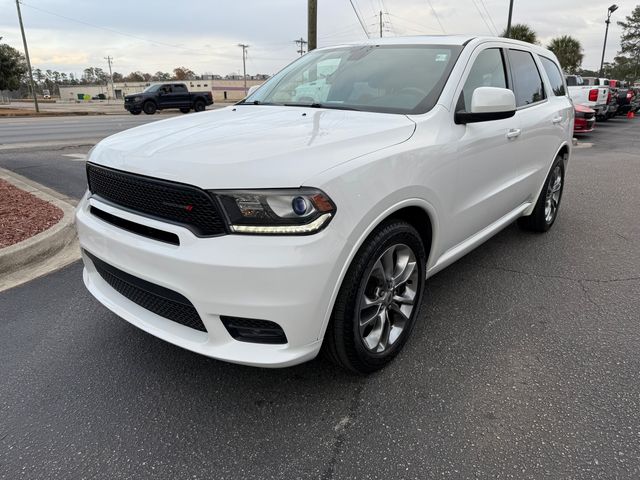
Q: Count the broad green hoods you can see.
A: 0